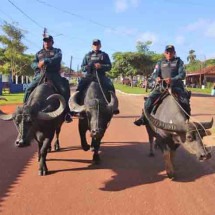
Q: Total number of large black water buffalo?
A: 3